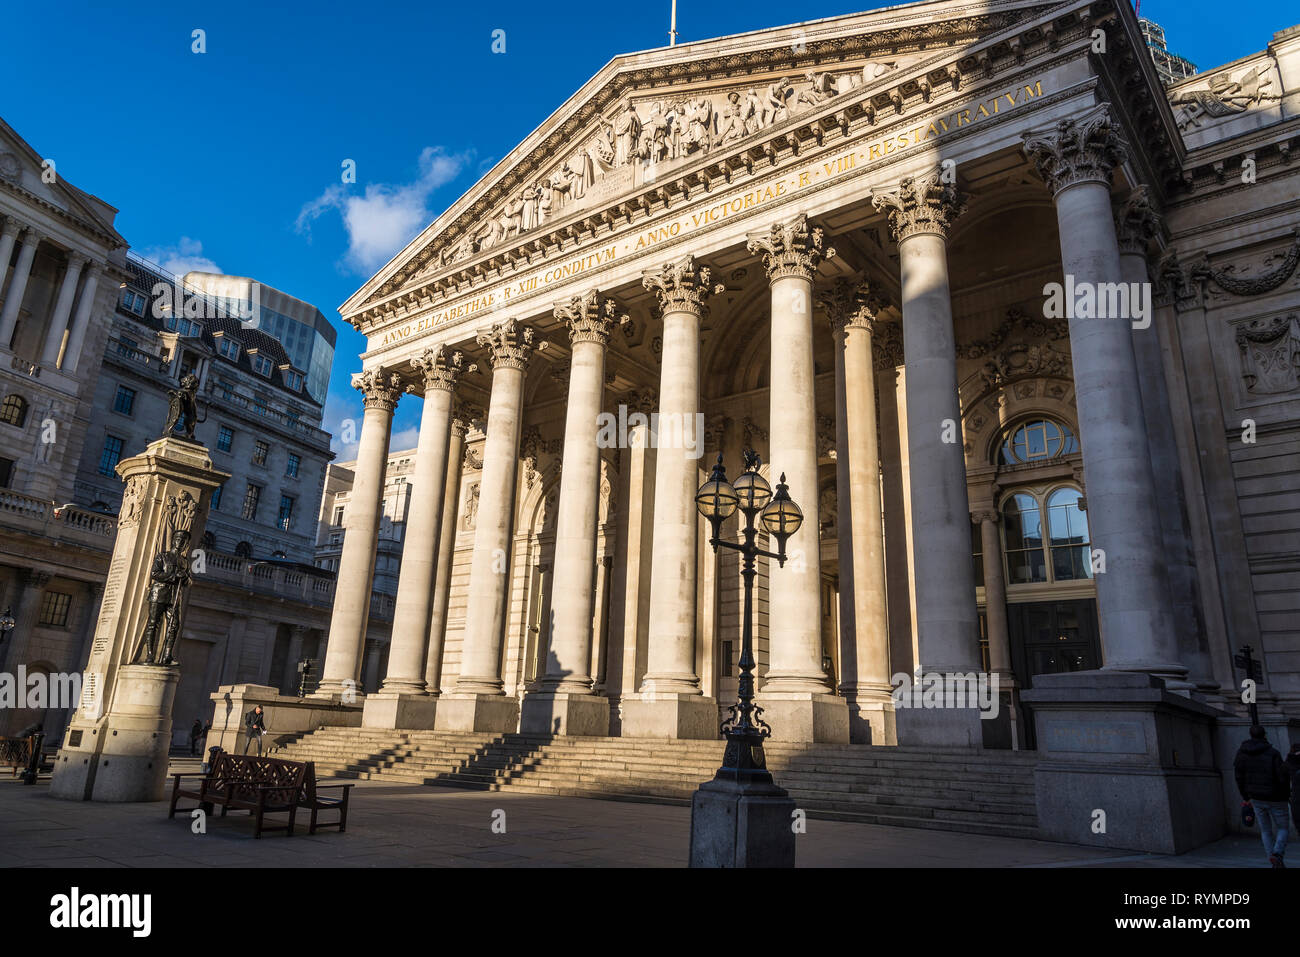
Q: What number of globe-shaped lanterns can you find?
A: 3